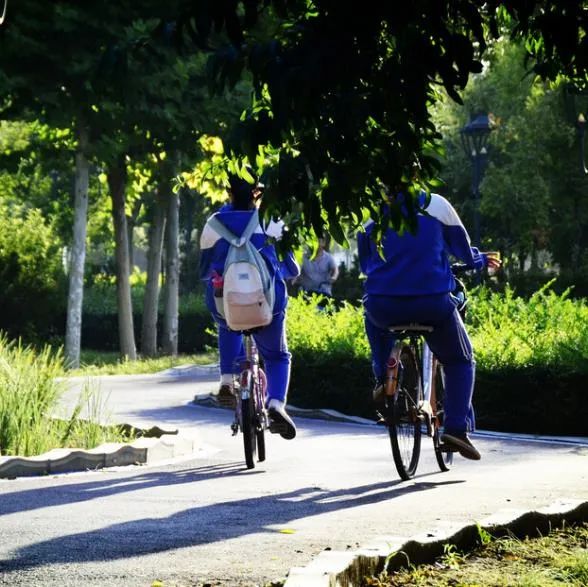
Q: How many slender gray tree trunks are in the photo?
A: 4